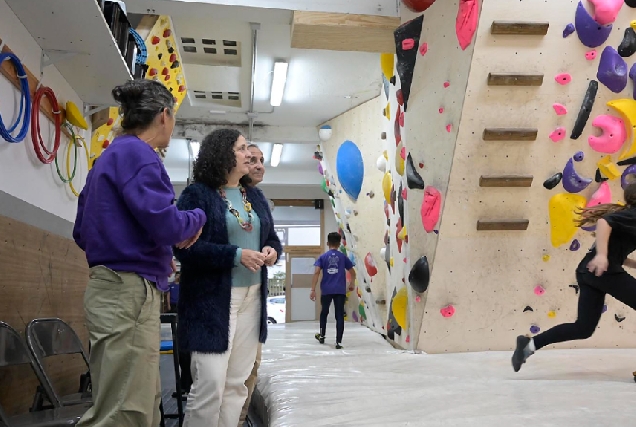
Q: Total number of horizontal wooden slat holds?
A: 5